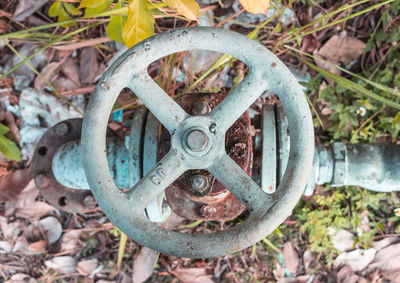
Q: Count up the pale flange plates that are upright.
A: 4